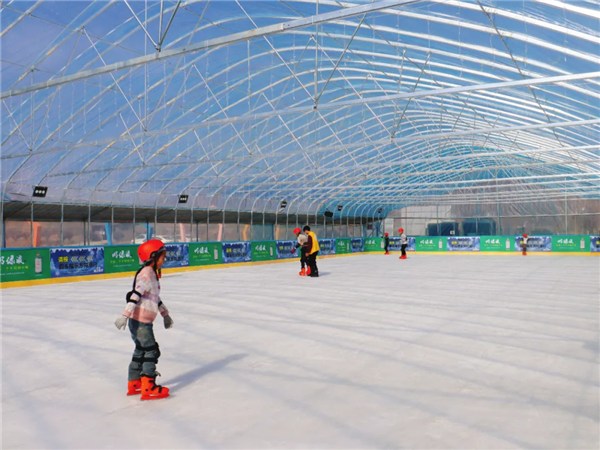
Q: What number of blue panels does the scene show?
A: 10